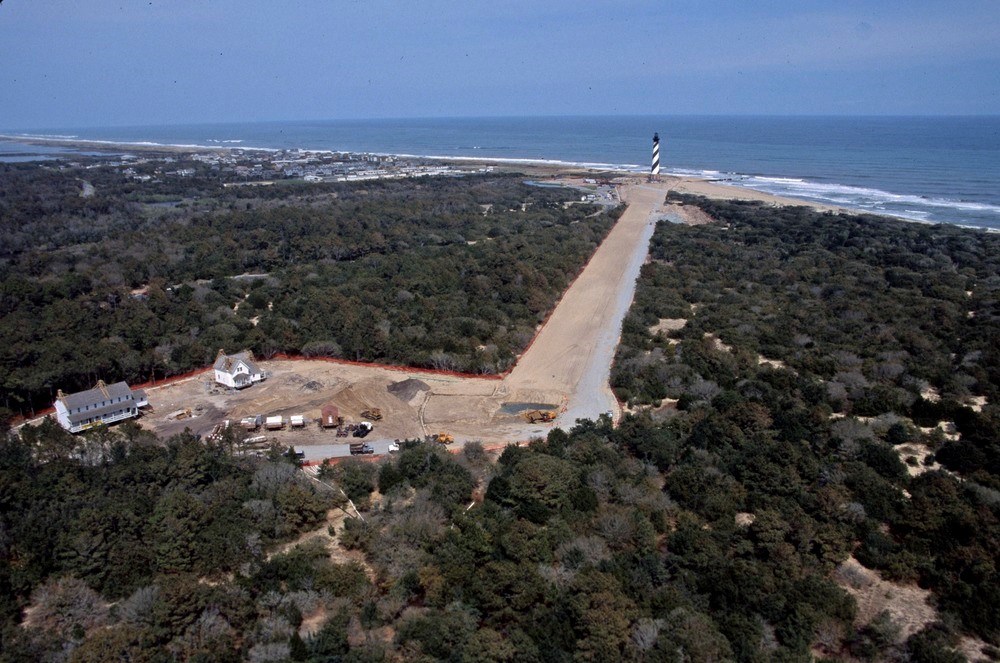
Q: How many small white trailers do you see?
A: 3